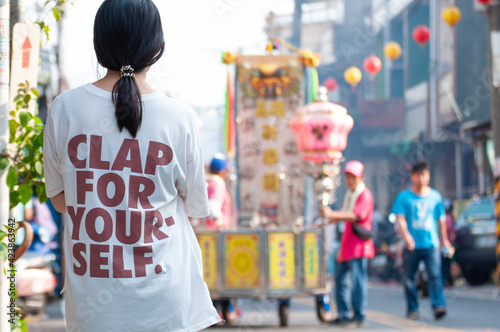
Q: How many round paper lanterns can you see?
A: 7